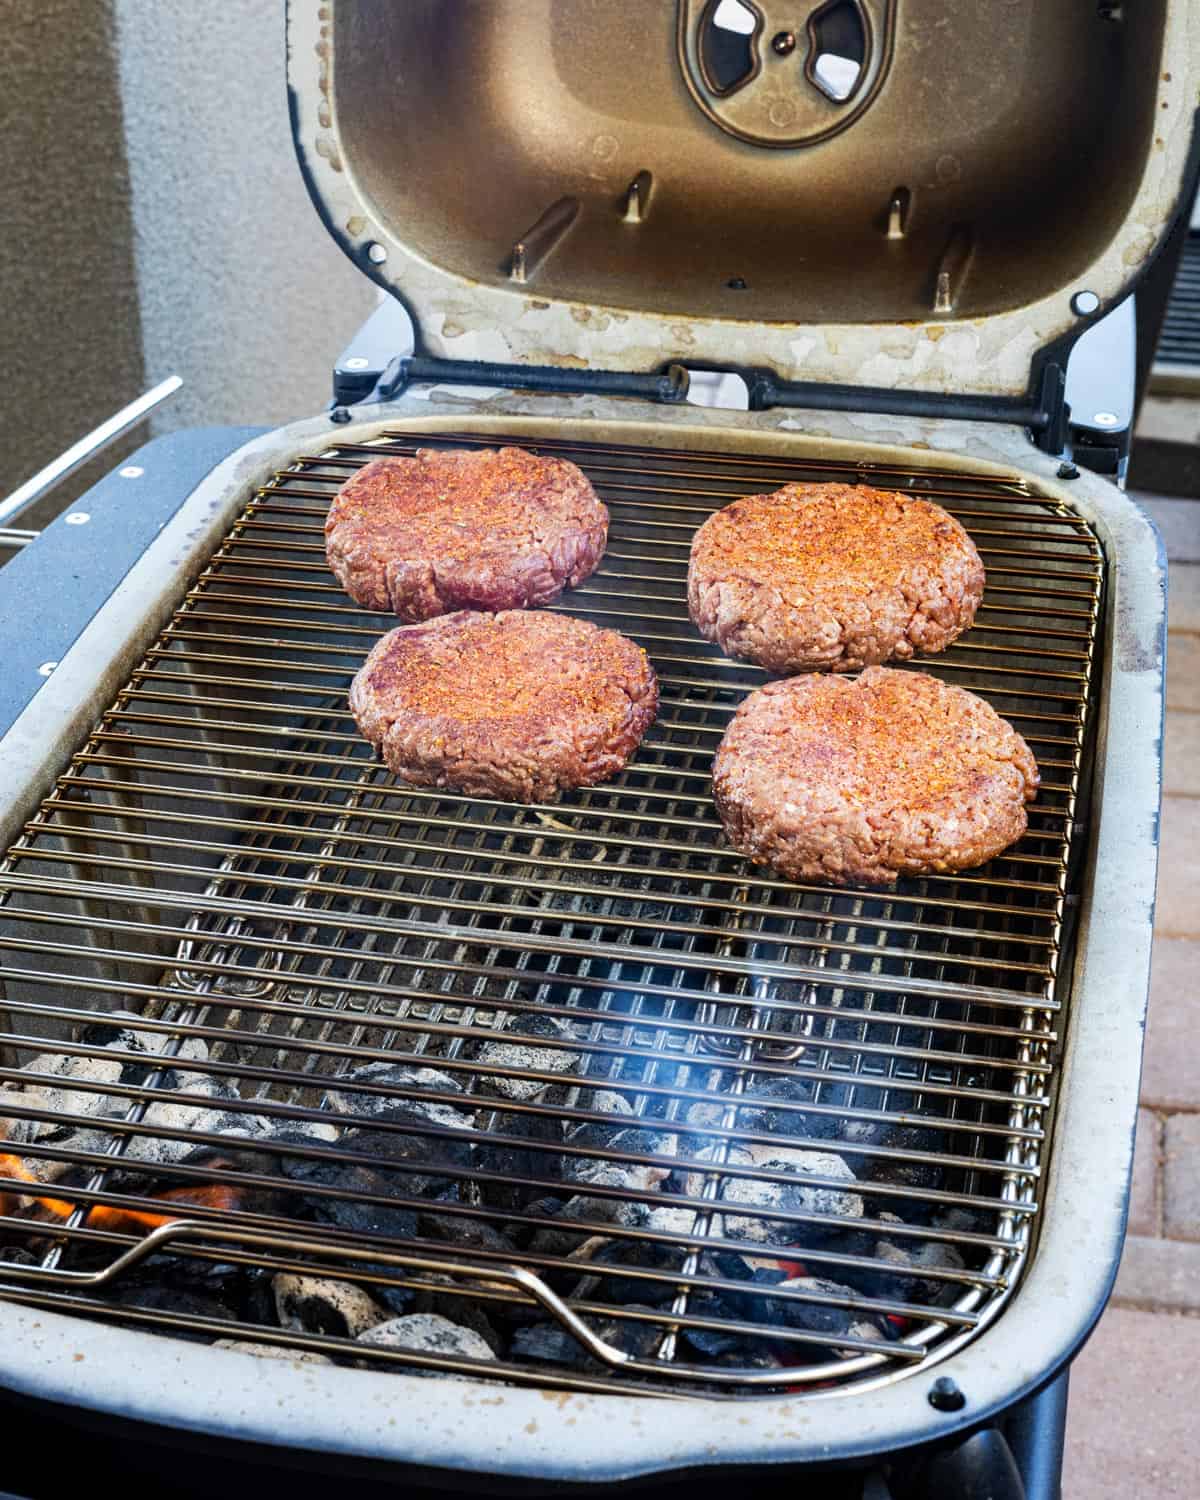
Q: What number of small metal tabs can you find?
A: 4